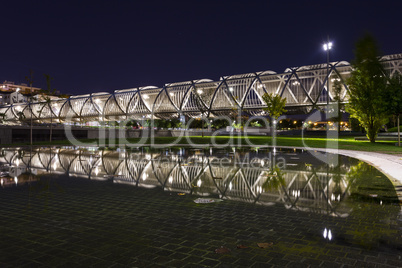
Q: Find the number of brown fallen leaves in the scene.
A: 3